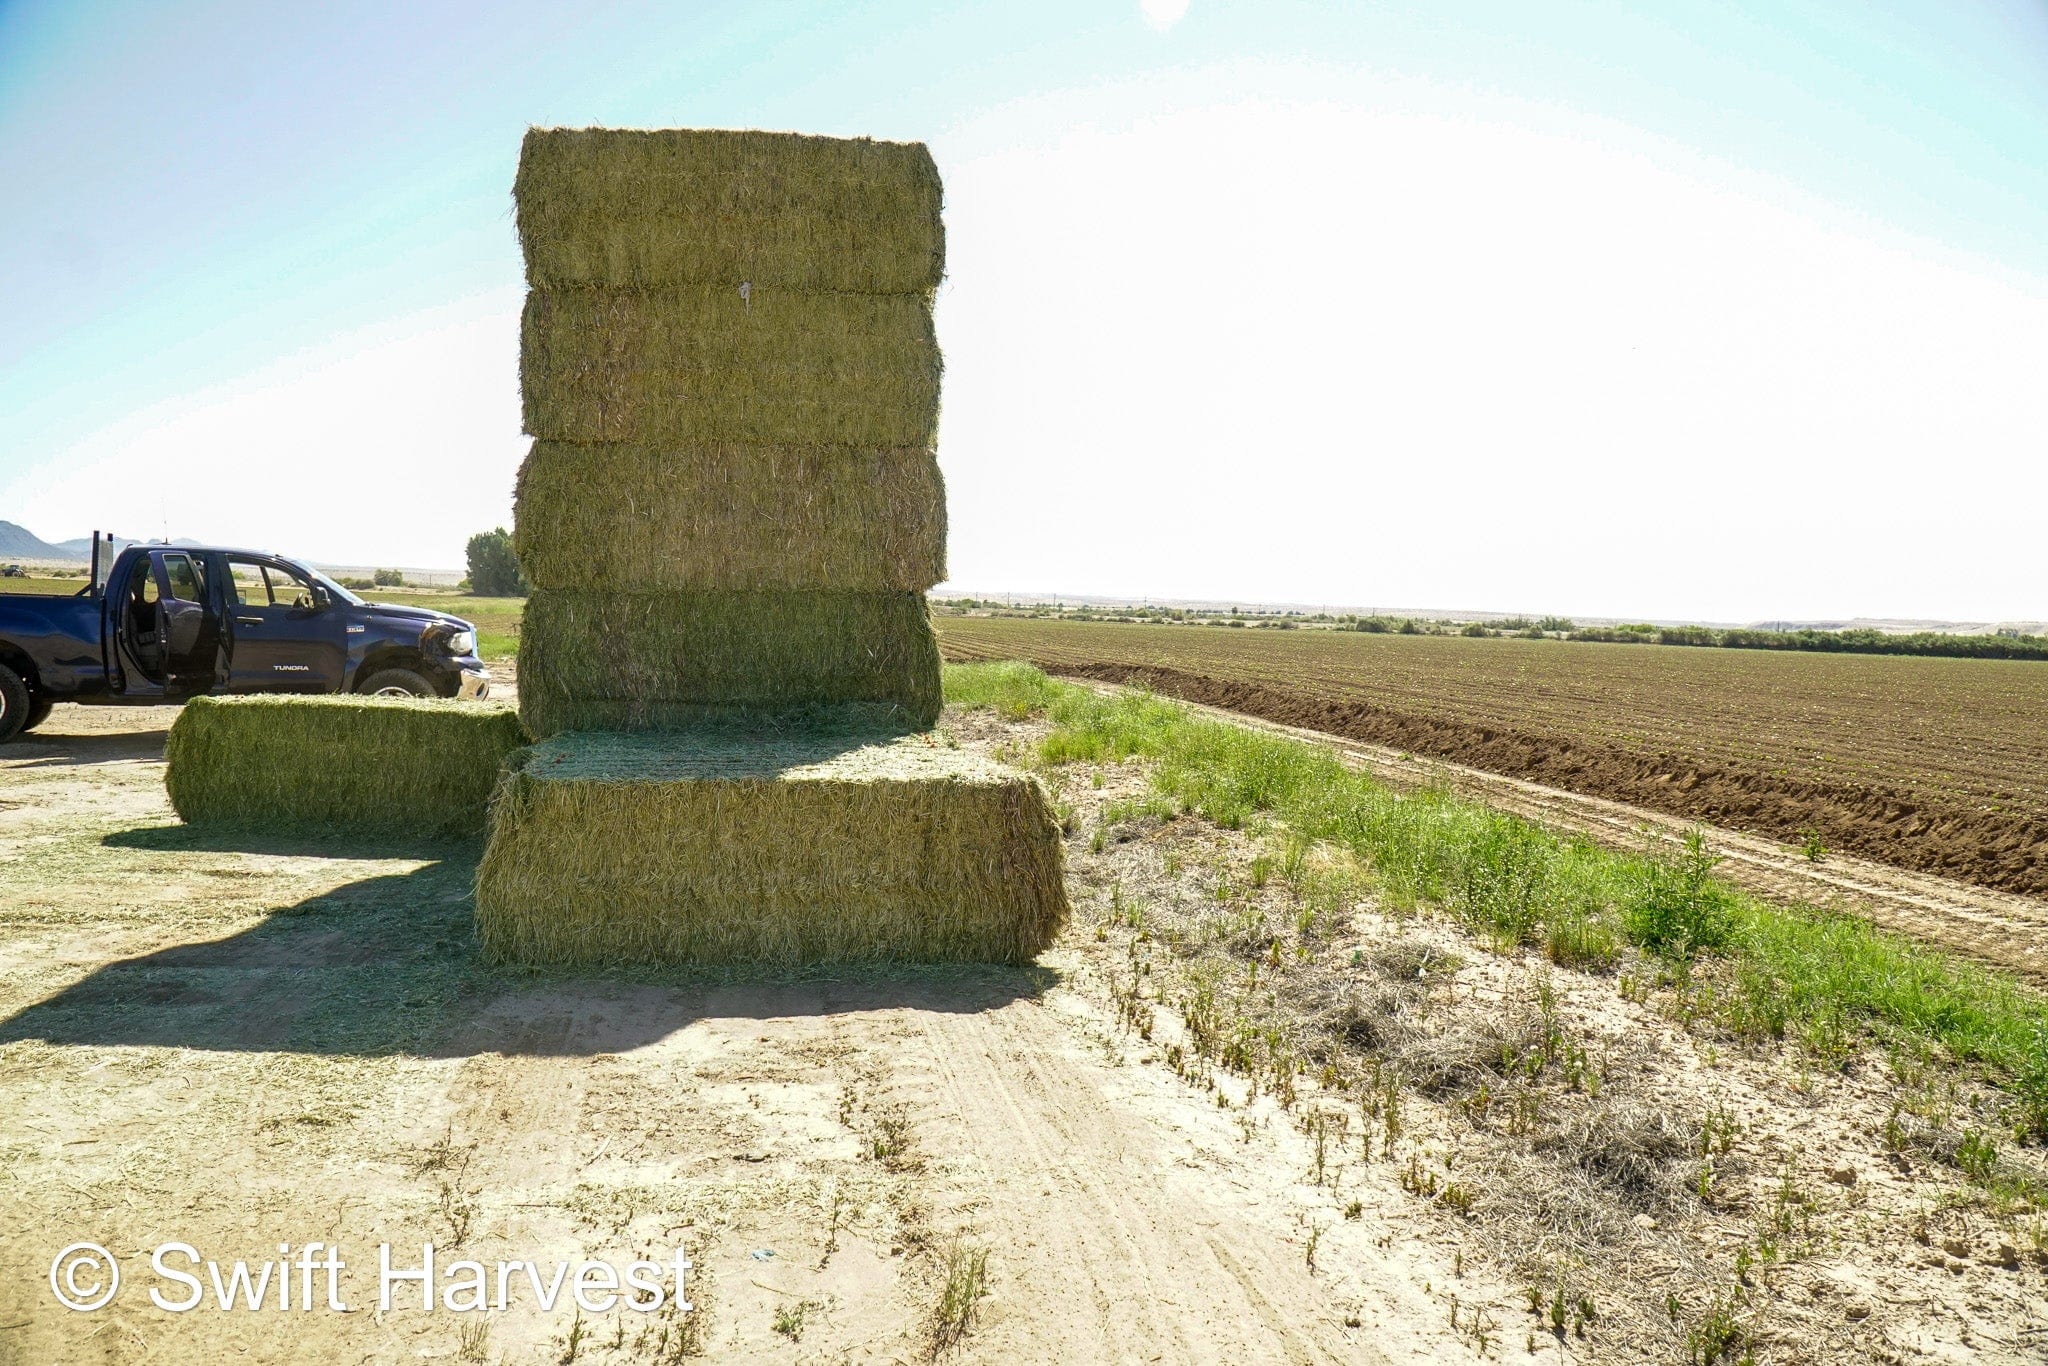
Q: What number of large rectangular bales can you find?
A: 6